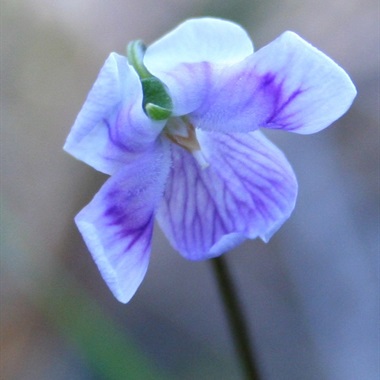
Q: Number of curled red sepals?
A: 0